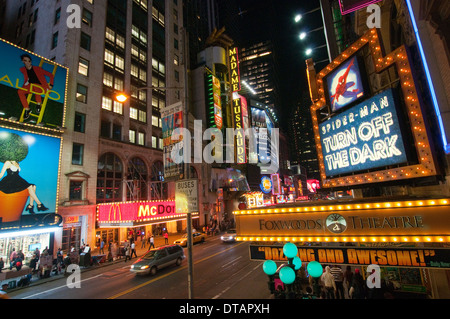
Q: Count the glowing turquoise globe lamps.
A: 5